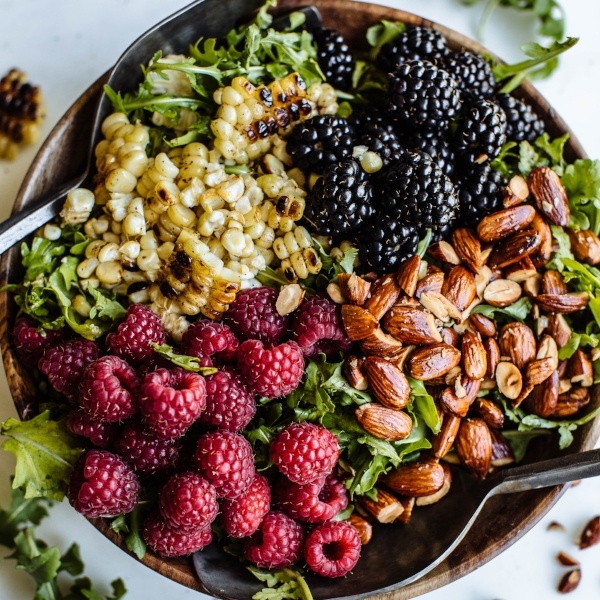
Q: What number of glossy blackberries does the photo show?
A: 13